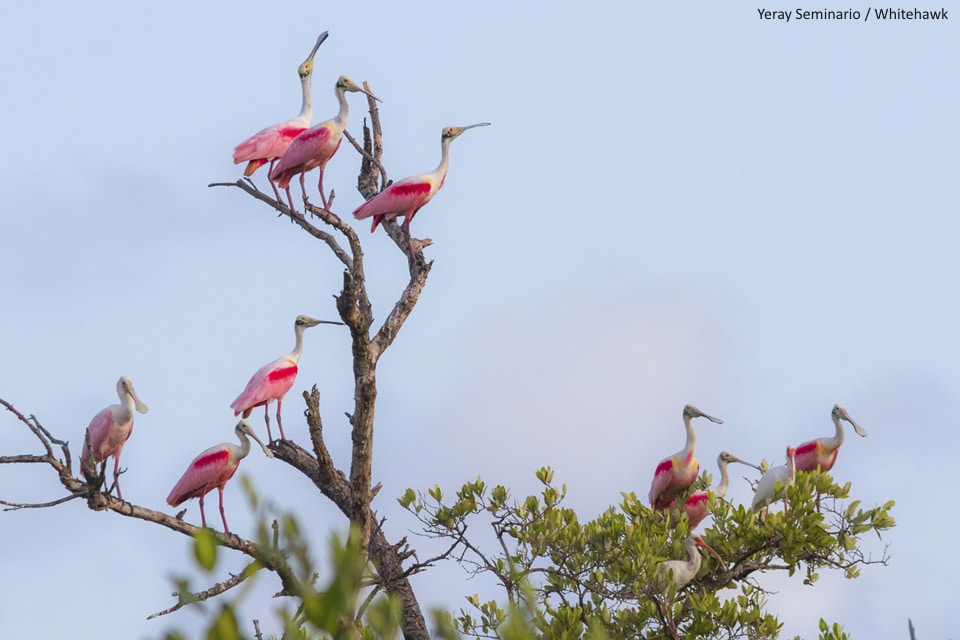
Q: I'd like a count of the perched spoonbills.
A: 9